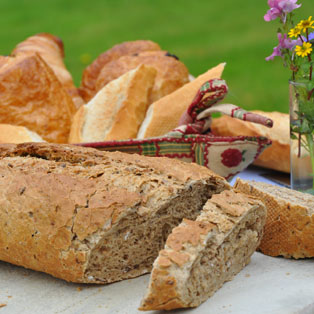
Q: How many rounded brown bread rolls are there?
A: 2